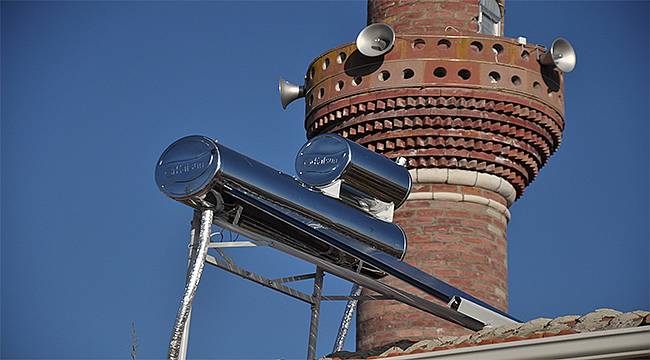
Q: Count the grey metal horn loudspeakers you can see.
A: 3